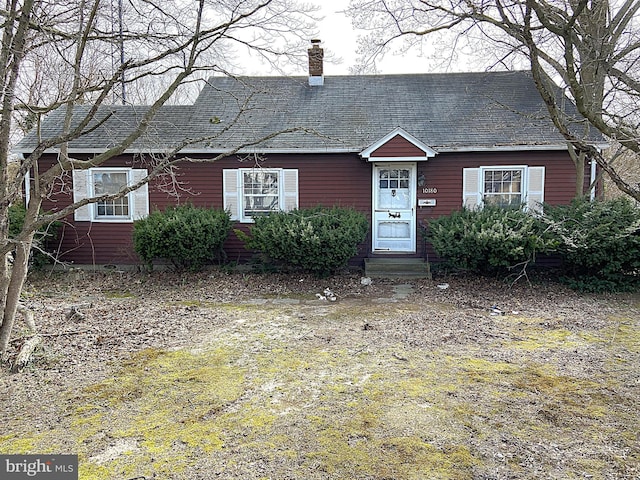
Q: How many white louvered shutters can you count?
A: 6